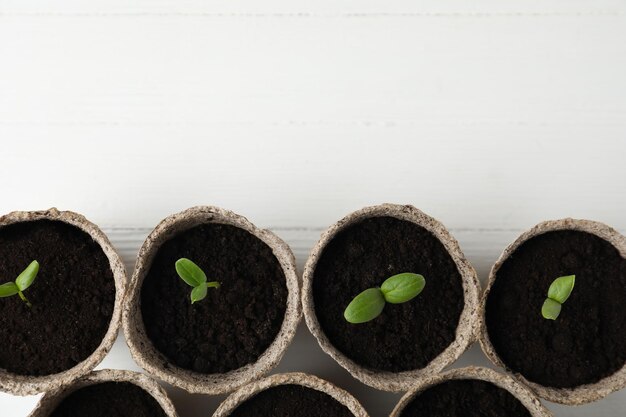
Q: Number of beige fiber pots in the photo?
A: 7